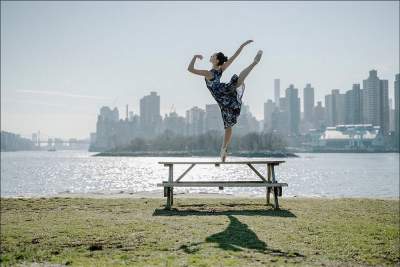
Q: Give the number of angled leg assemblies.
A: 2